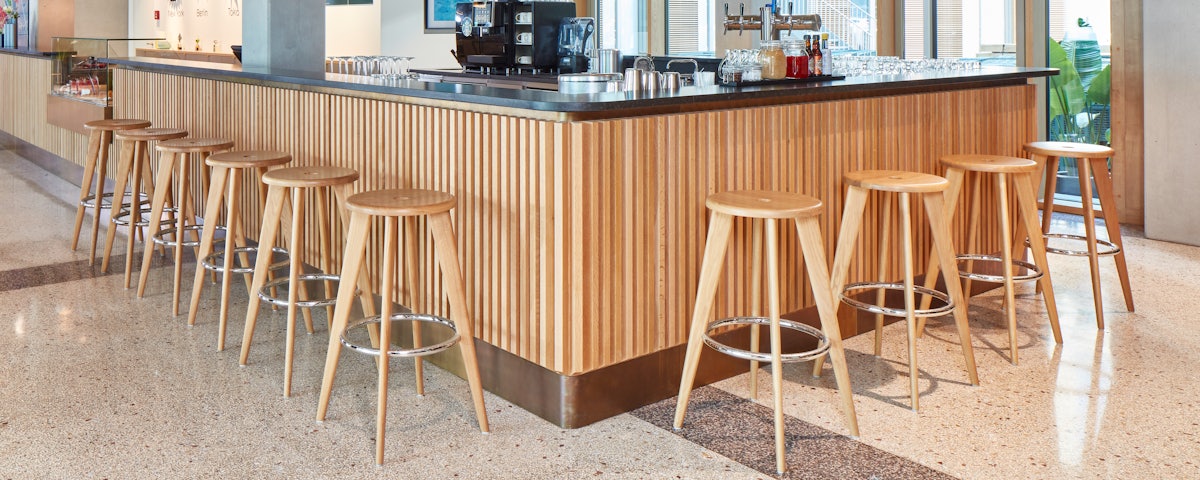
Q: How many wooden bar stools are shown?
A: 10